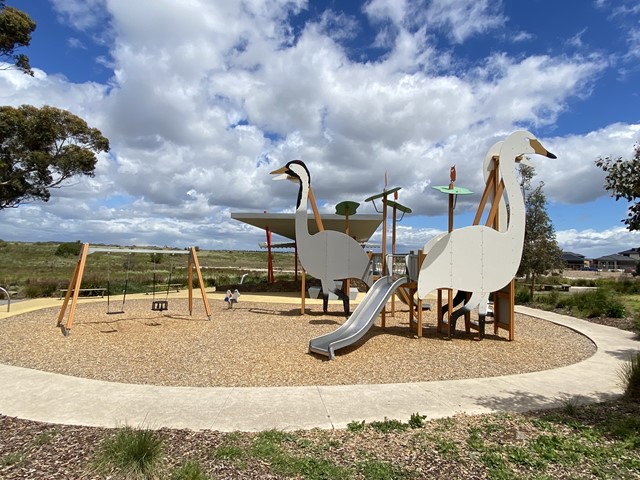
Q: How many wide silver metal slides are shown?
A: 1